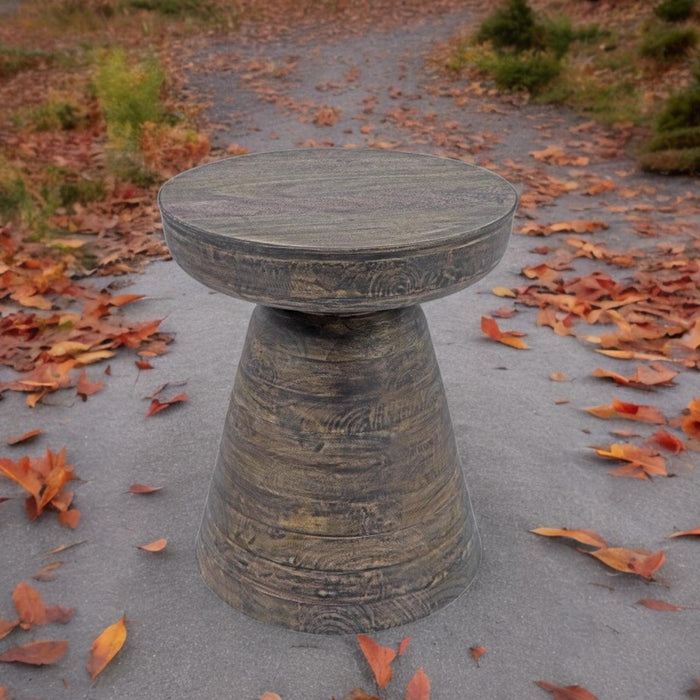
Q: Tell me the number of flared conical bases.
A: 1